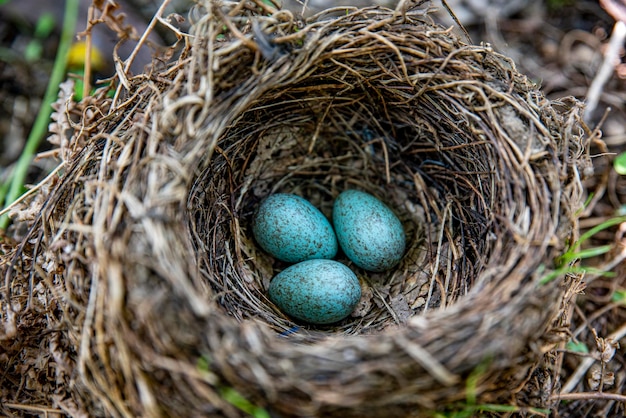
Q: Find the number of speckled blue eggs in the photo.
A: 3